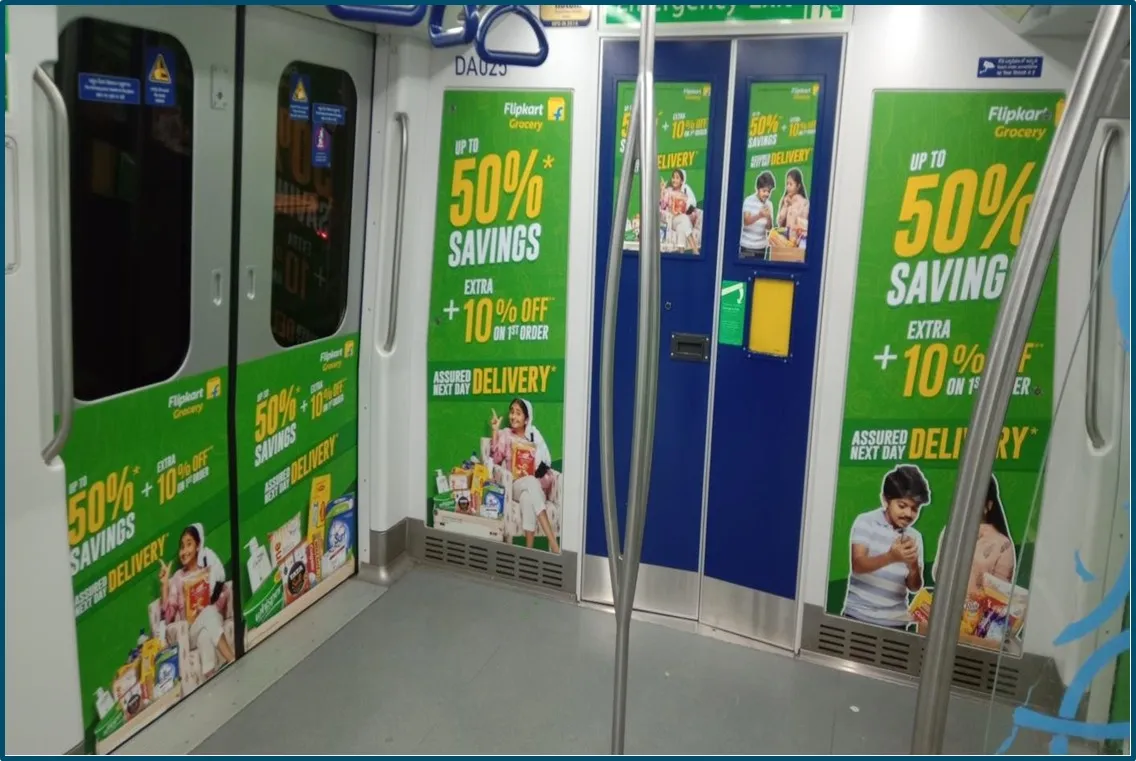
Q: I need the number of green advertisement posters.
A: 6